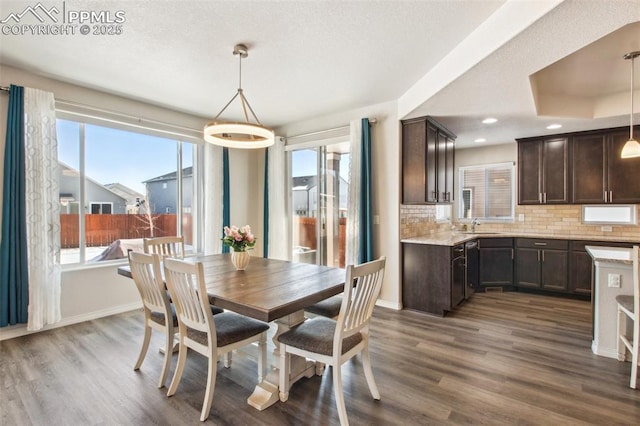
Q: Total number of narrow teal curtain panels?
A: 4